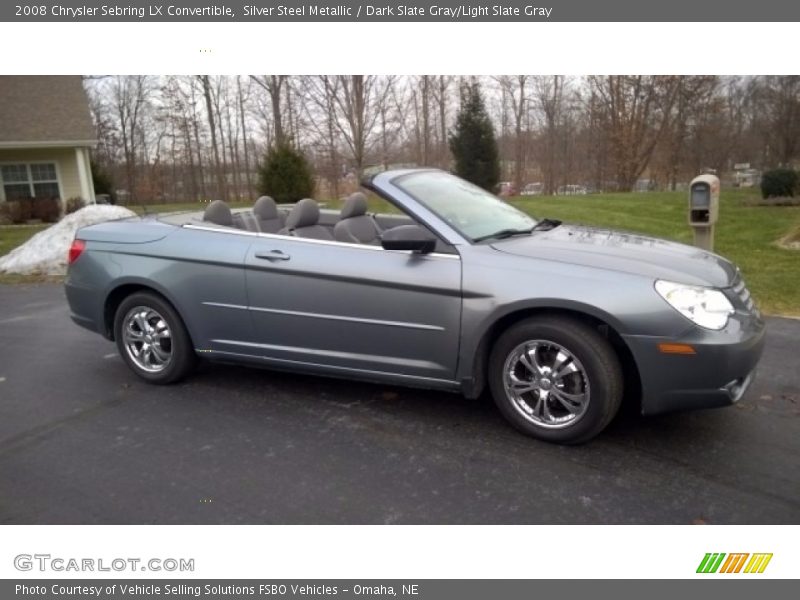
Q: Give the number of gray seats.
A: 4